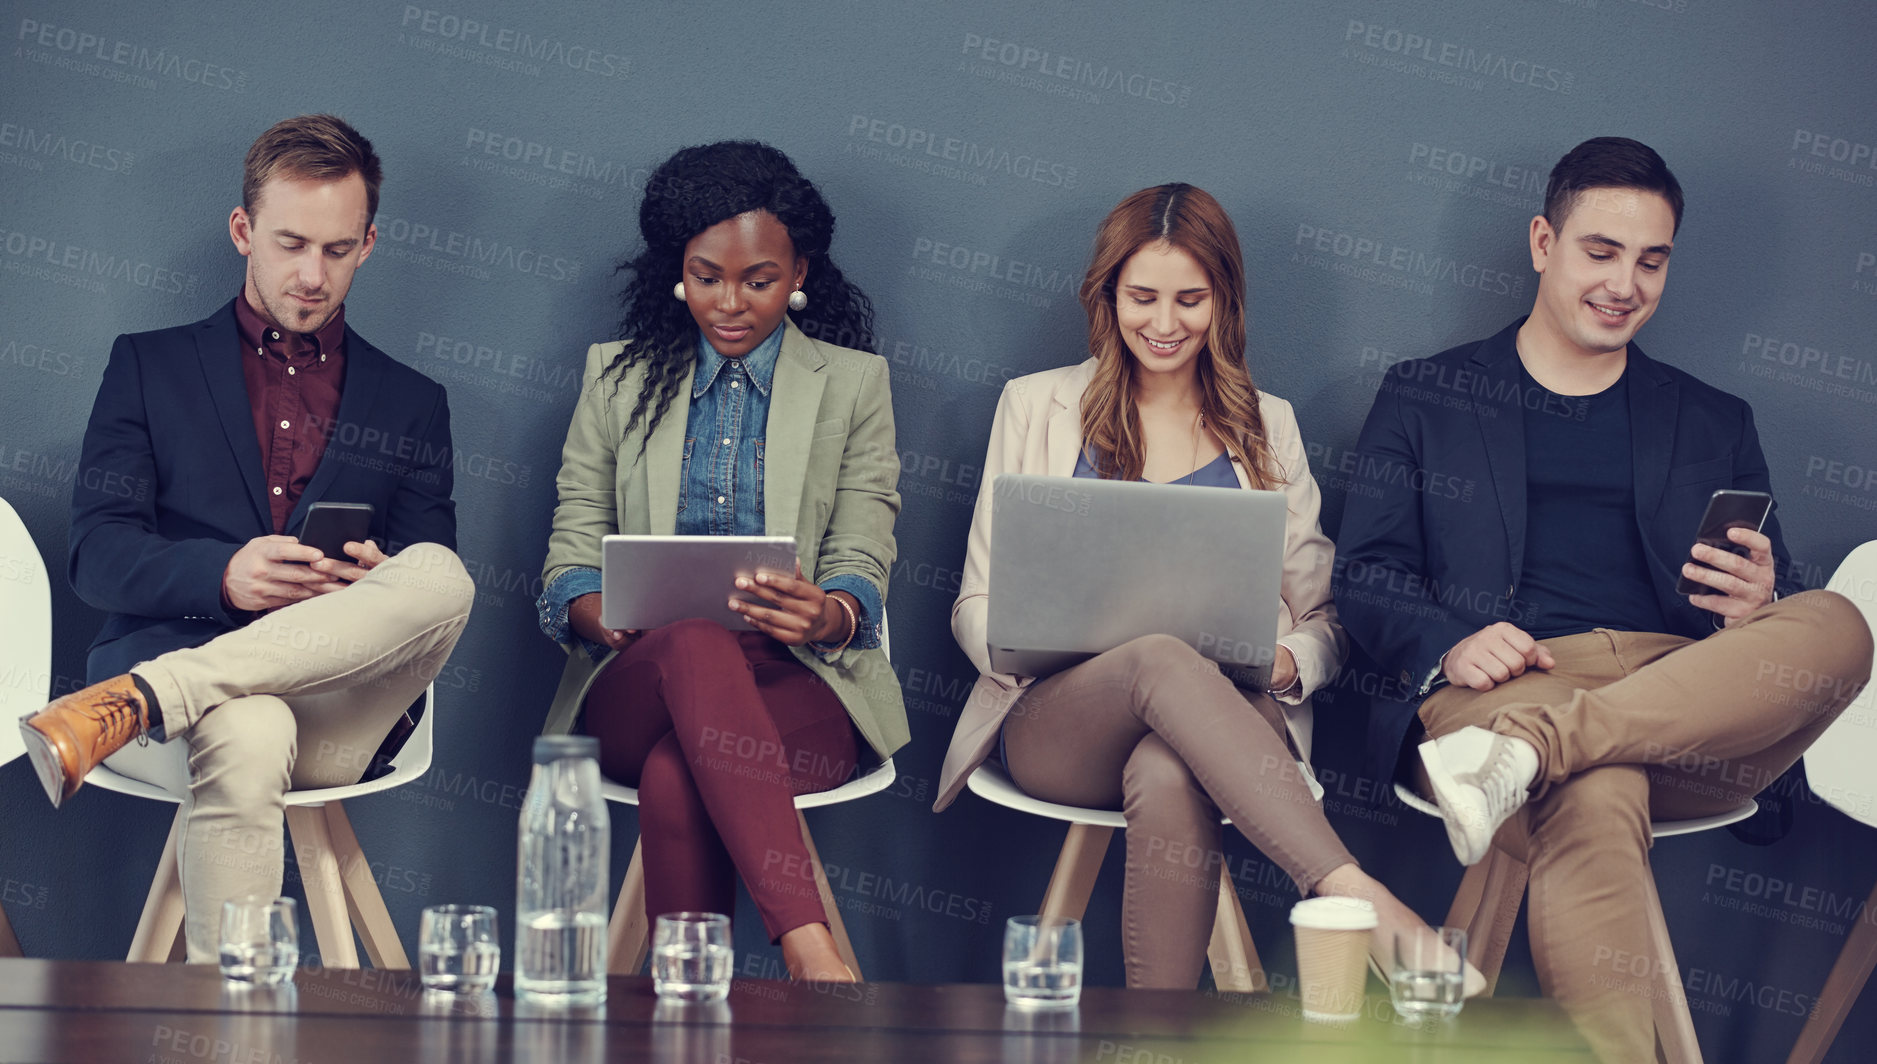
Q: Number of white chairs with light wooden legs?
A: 6